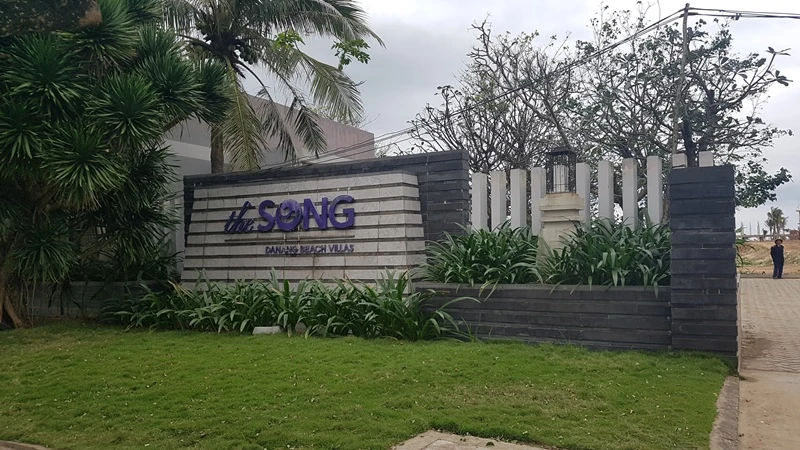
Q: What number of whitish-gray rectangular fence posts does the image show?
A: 10